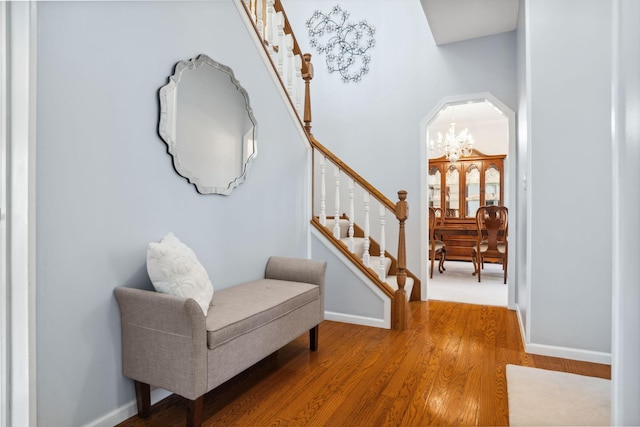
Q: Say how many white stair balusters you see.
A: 11